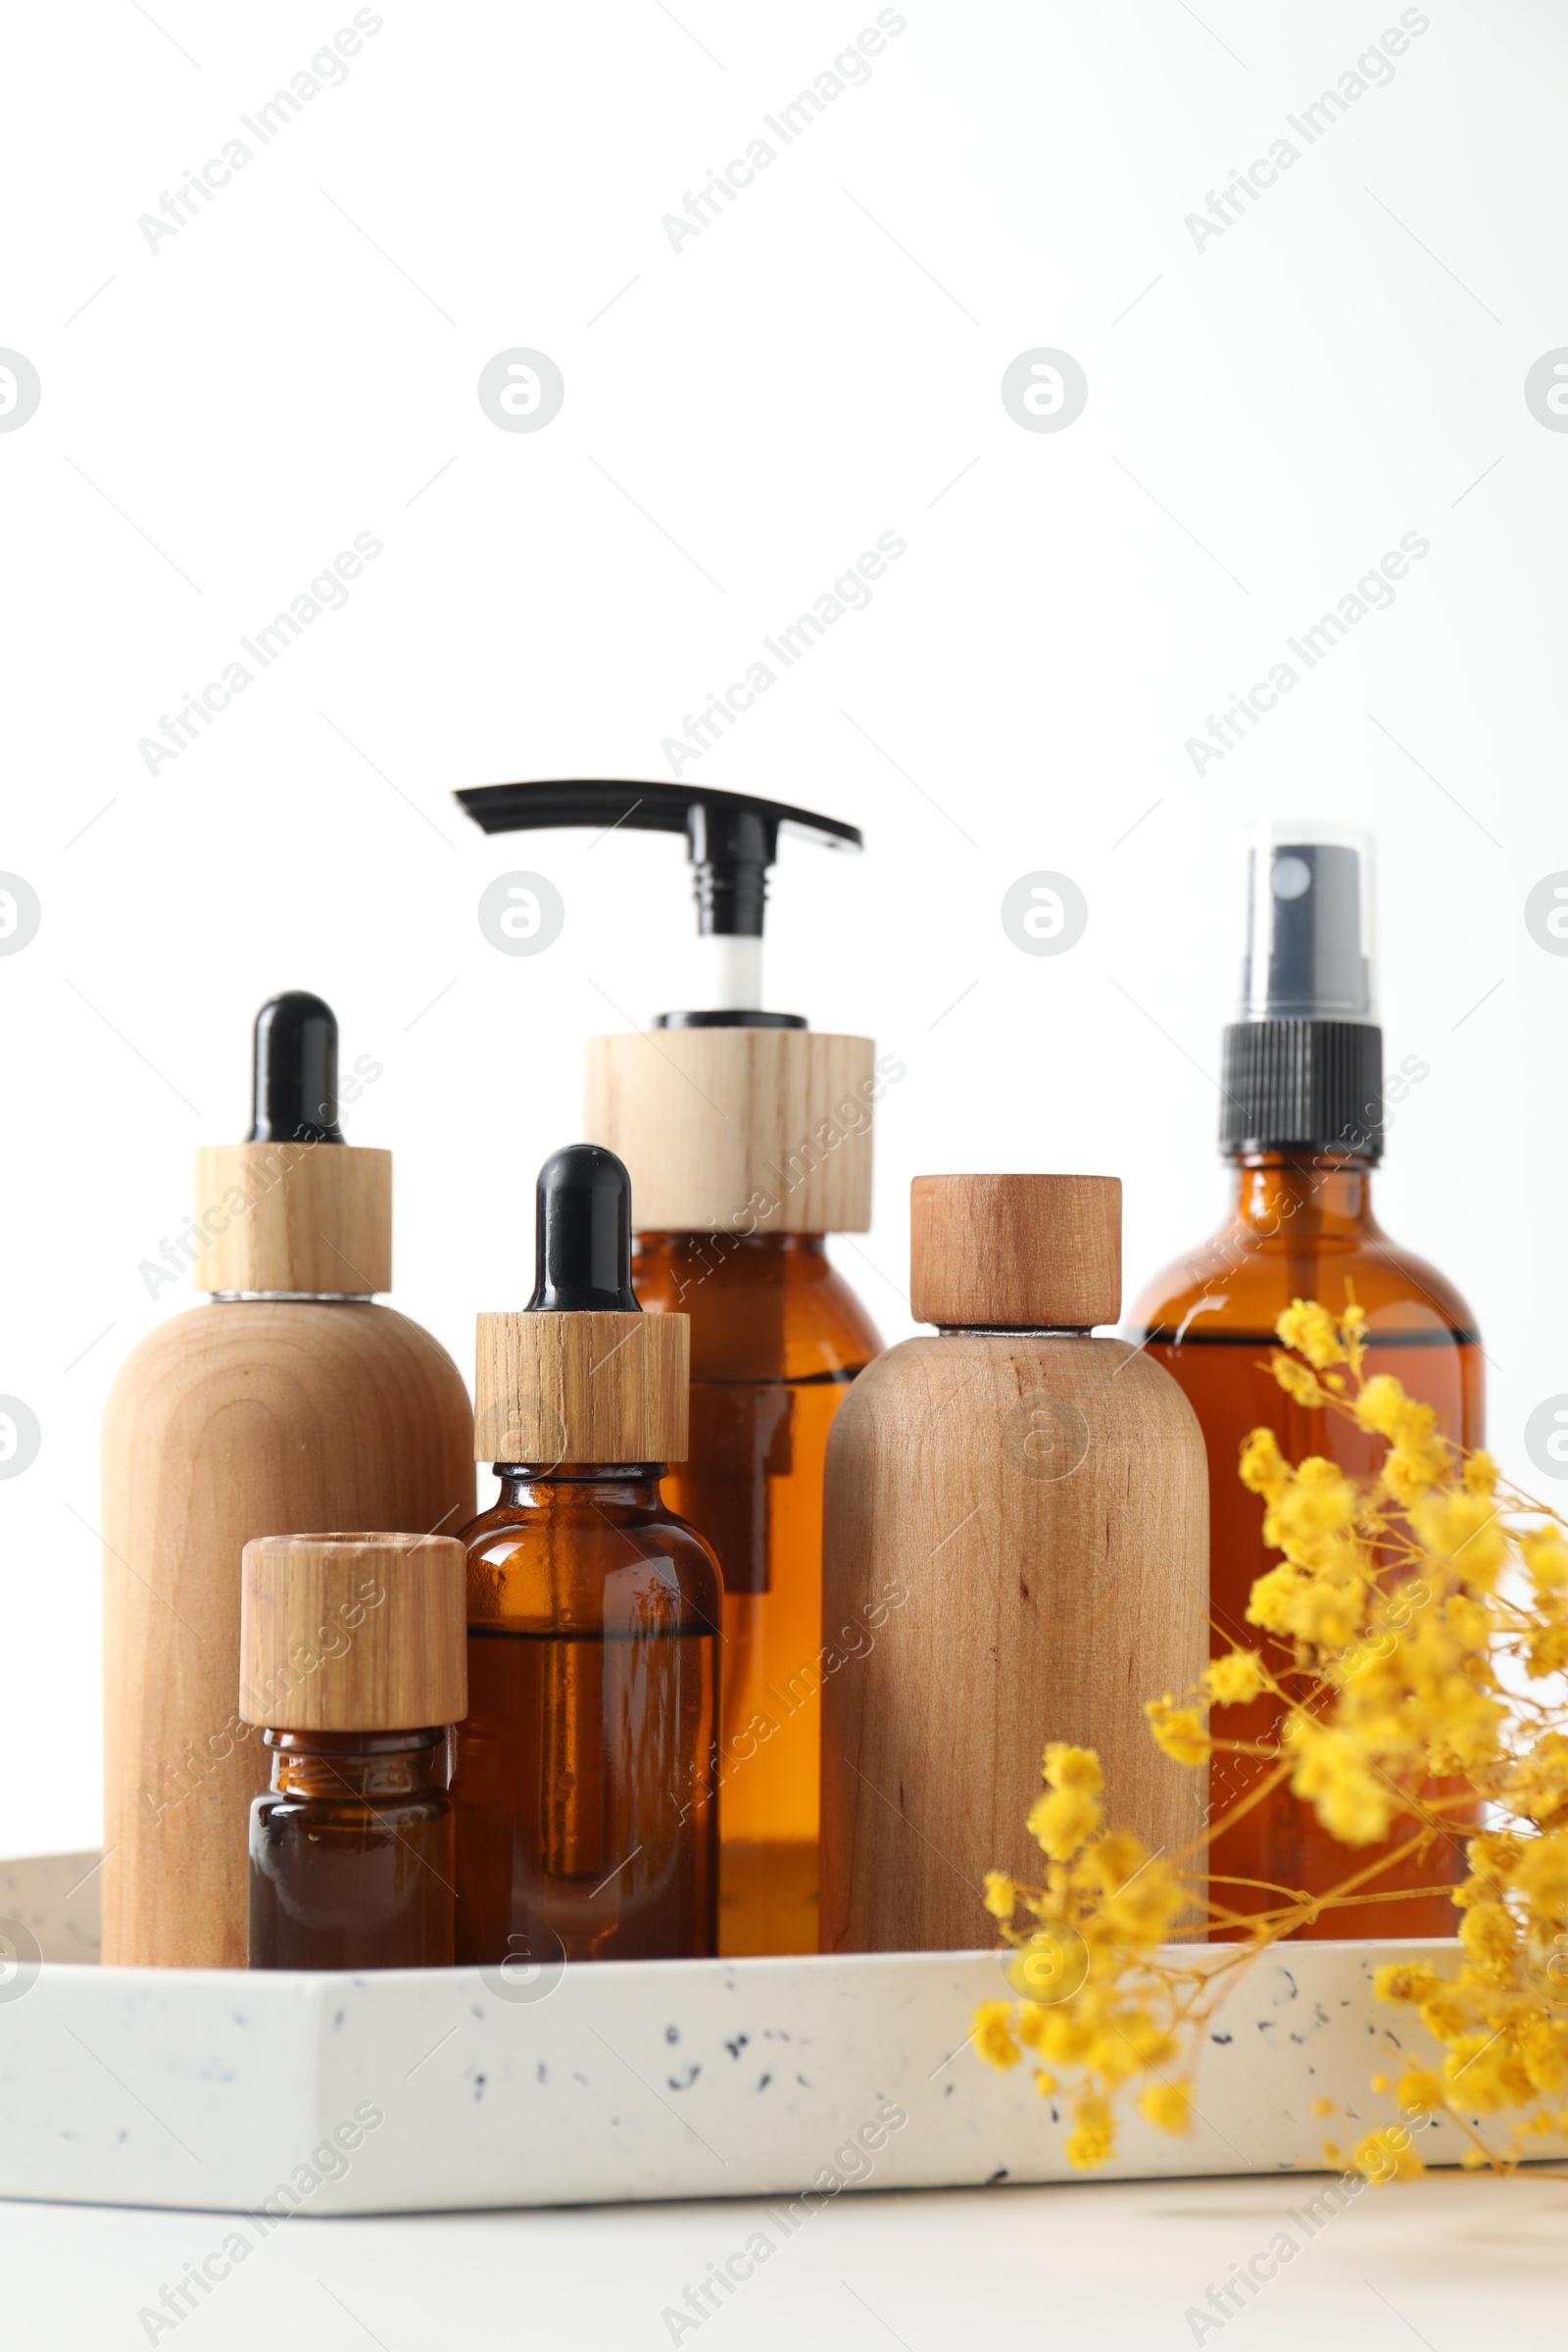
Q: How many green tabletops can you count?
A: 0